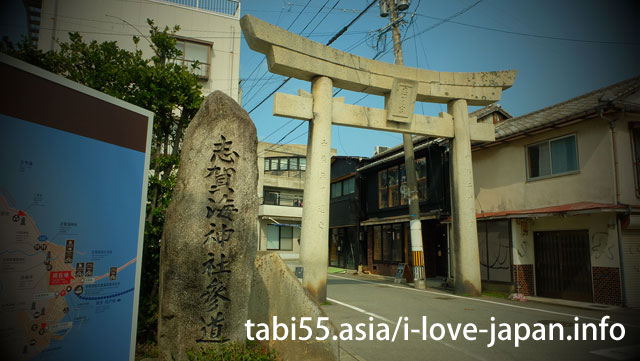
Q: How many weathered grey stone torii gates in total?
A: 1